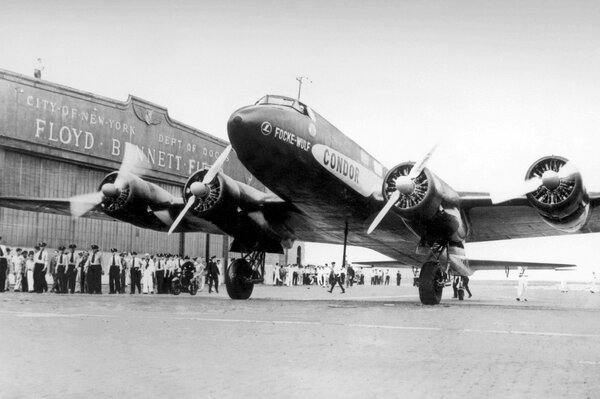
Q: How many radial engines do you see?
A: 4